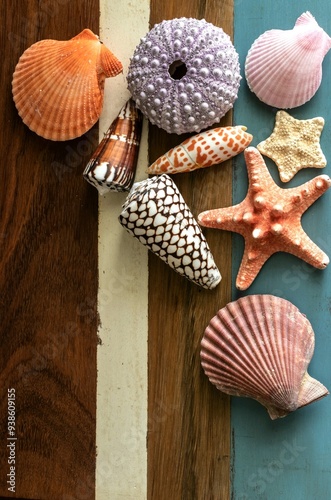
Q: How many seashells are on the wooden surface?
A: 6